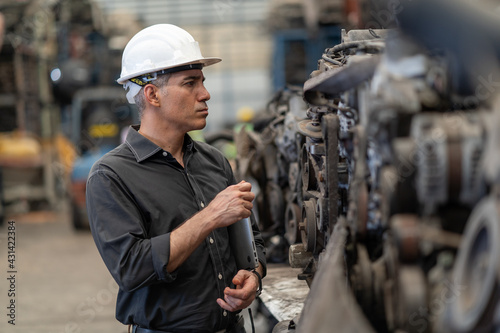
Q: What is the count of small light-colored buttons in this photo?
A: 5